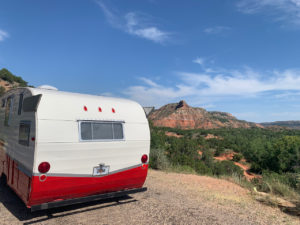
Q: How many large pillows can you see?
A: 0